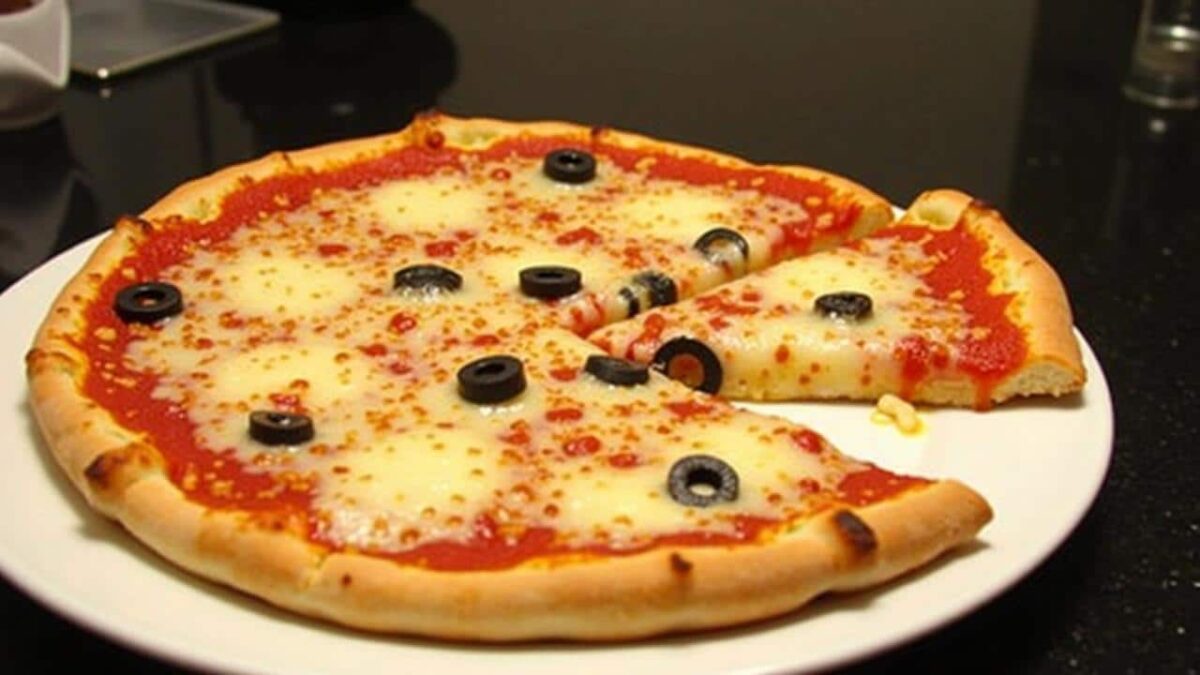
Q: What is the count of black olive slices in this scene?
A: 12